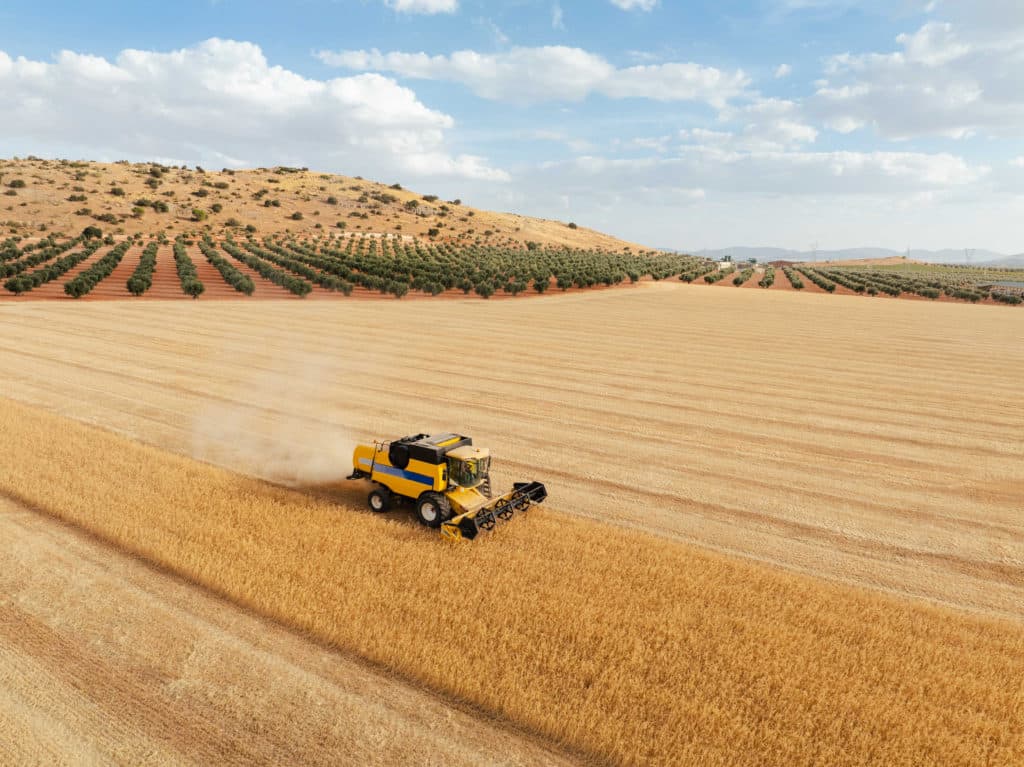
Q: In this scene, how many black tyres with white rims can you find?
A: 2